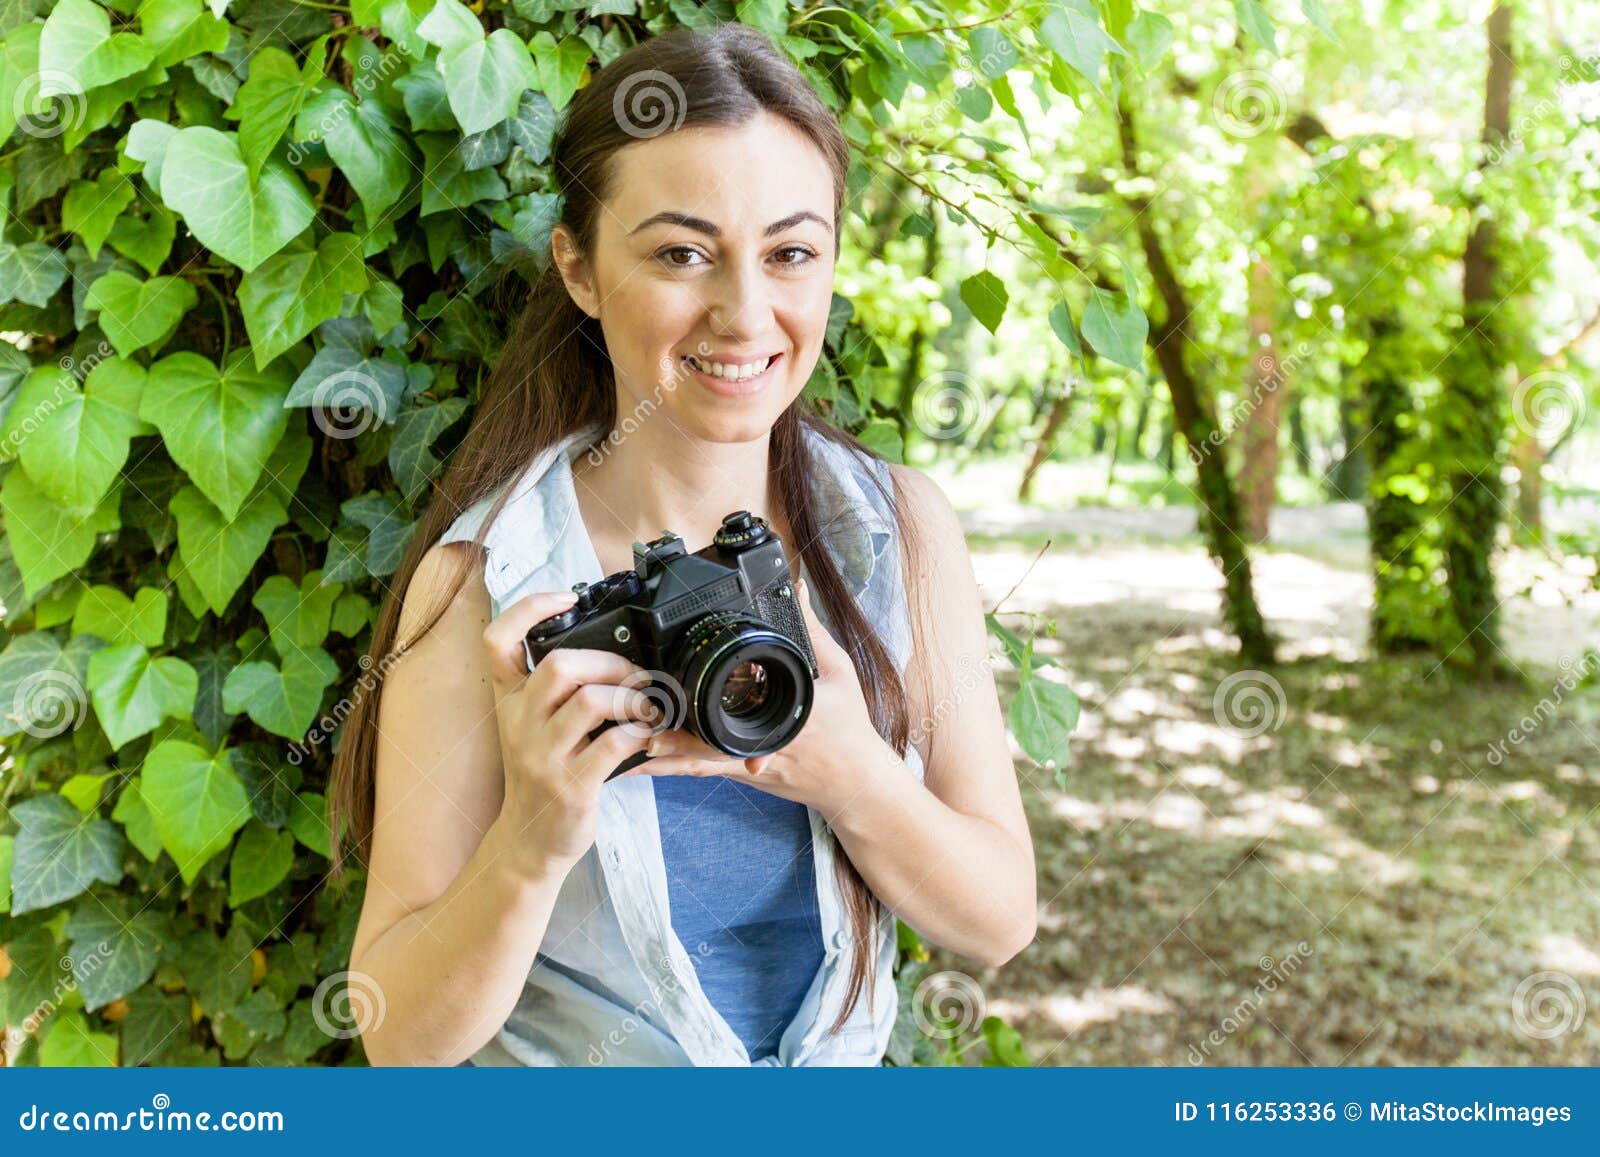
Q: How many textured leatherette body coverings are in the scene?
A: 1